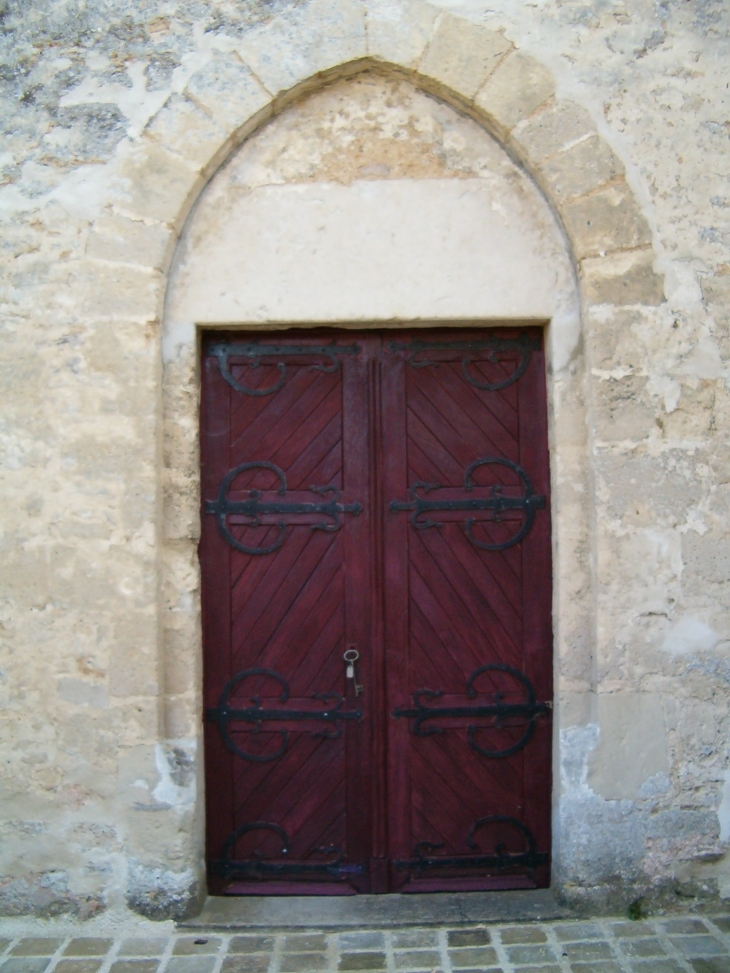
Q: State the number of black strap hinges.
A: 8